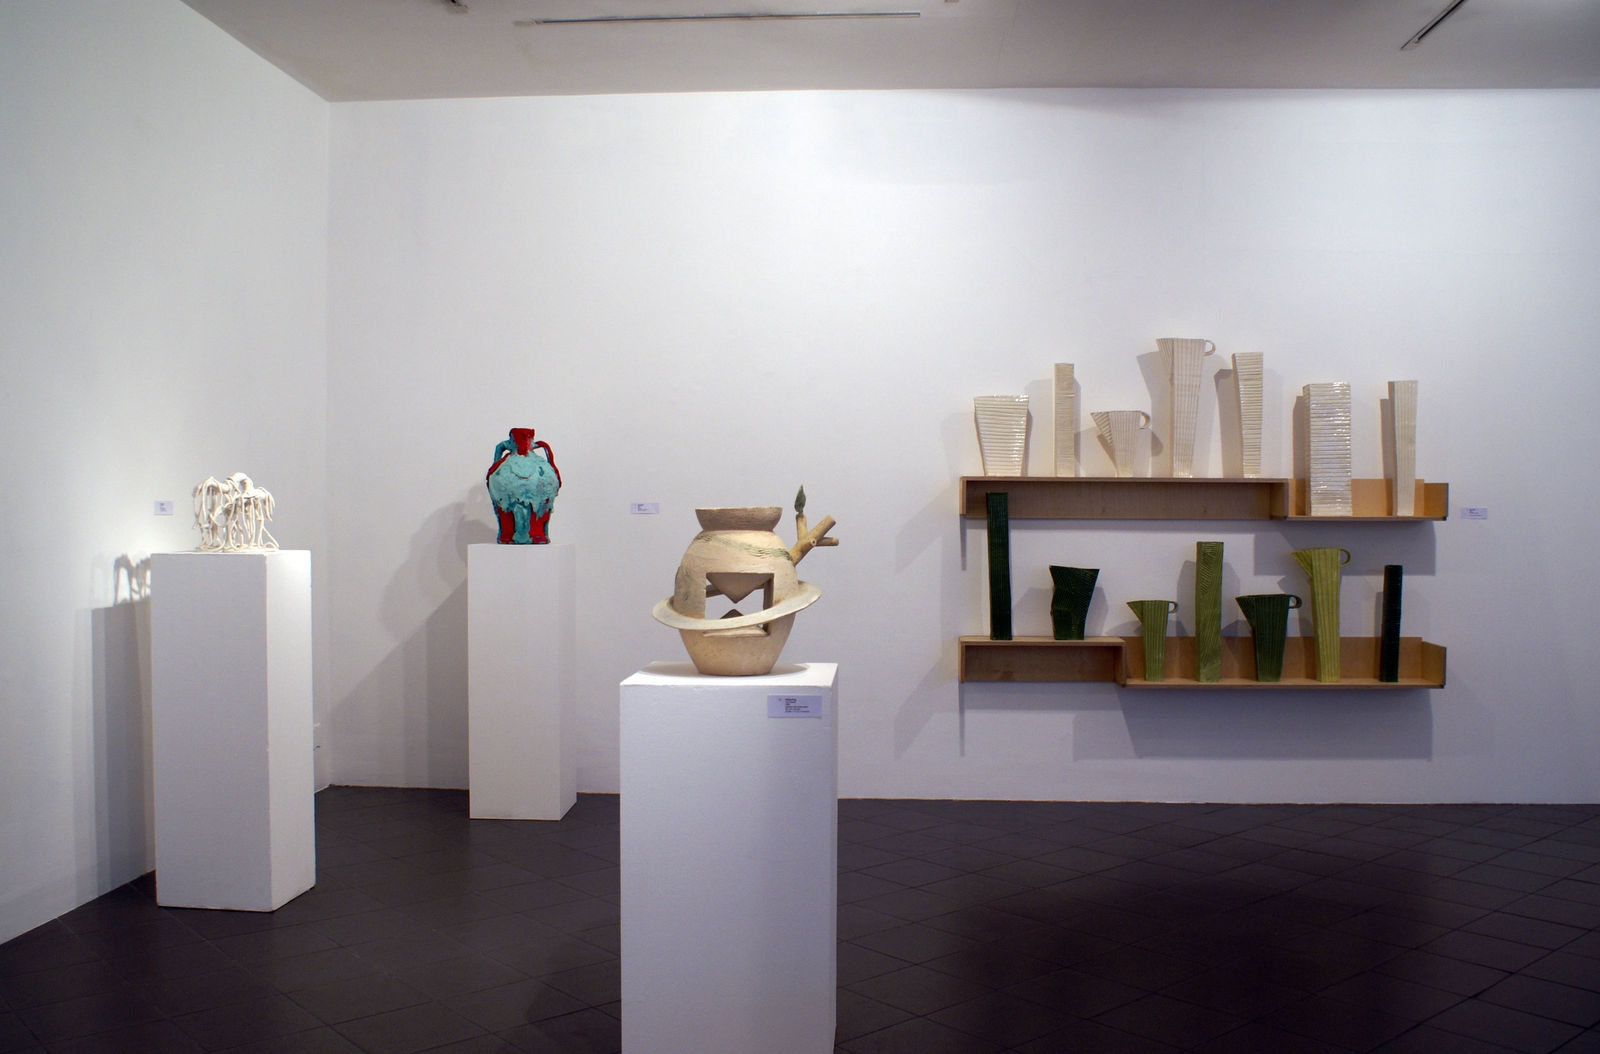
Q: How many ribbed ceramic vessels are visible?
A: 14